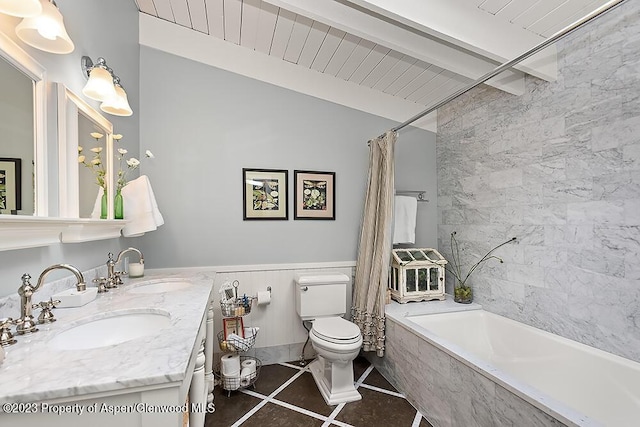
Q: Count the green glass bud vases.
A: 1